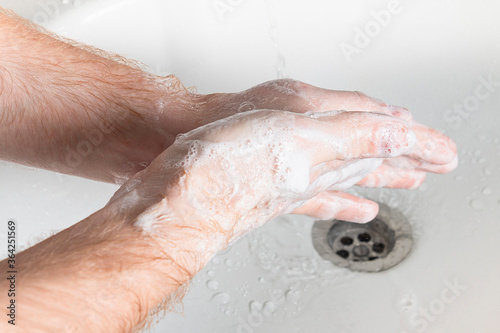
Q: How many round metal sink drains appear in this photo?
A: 1